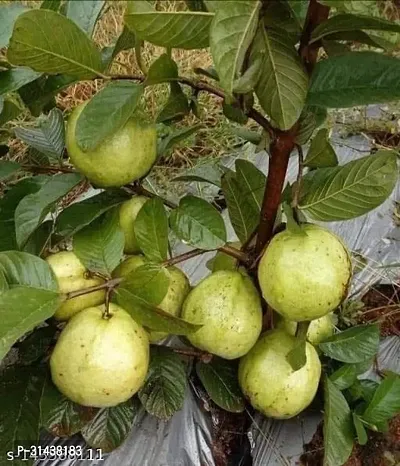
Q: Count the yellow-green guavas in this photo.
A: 9